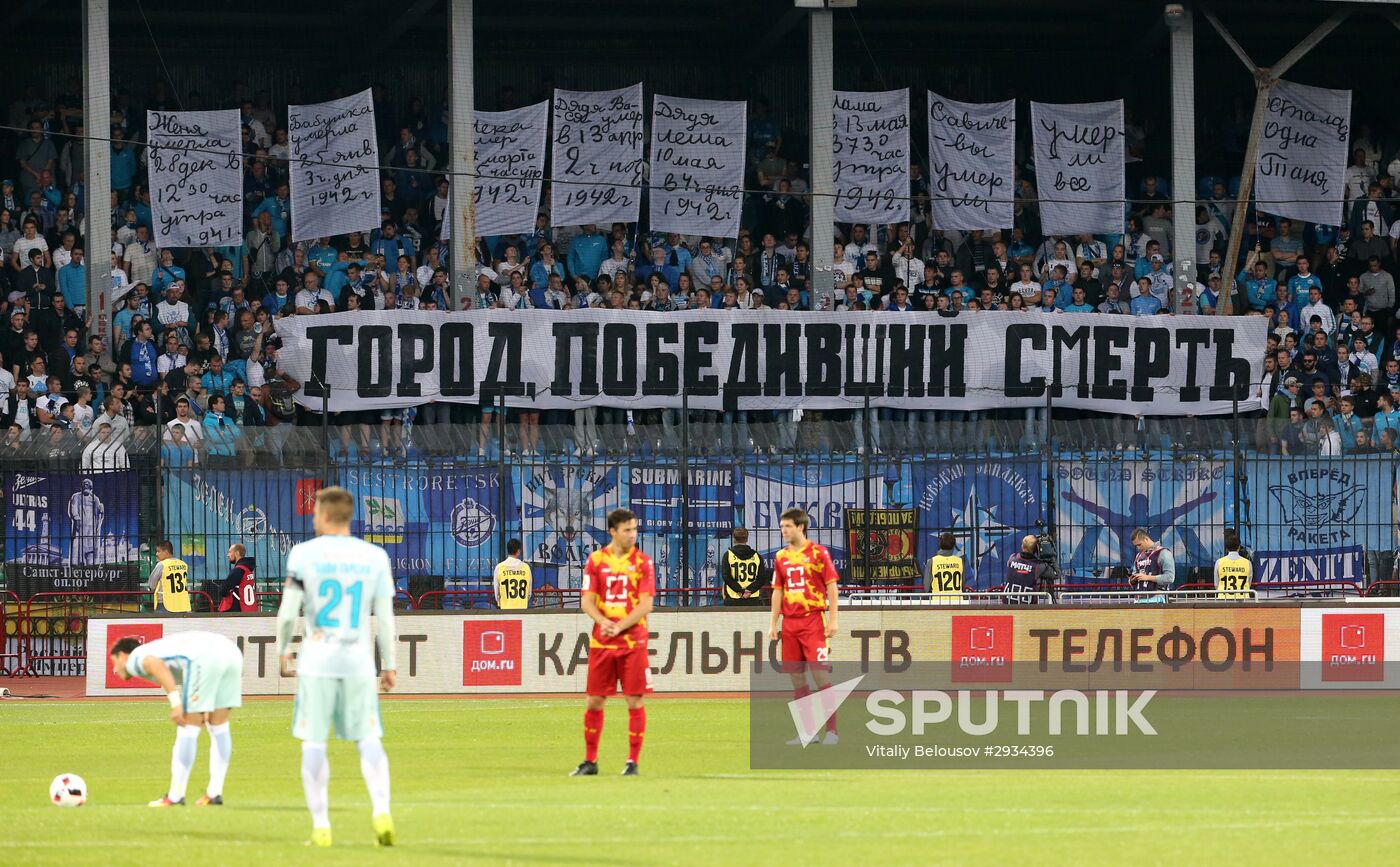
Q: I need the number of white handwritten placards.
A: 9